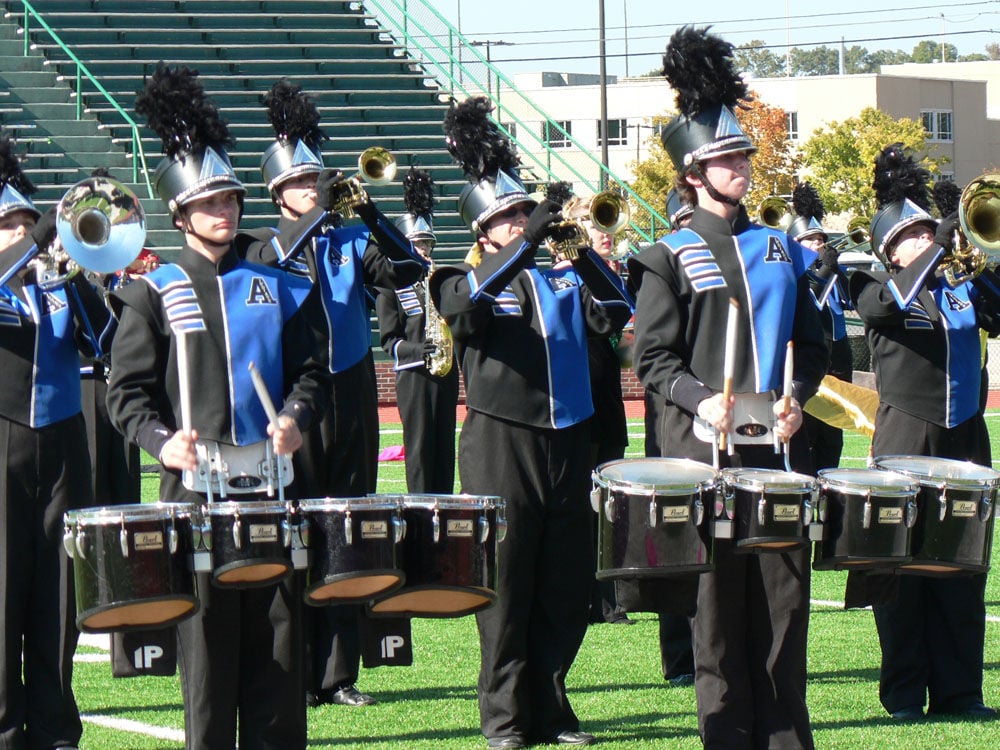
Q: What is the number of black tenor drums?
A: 8